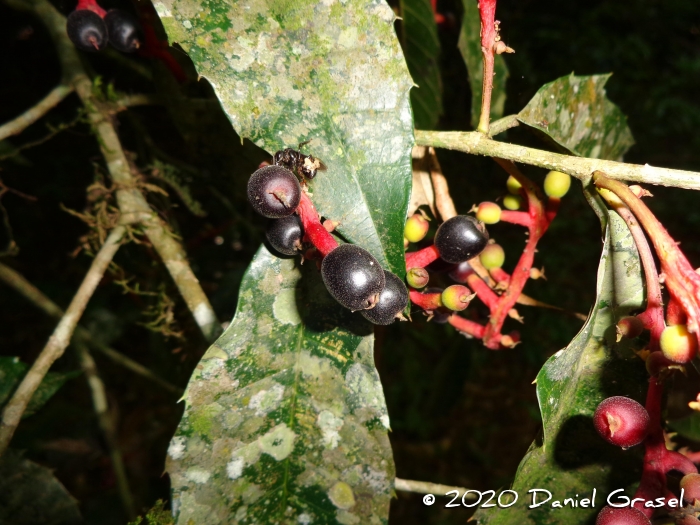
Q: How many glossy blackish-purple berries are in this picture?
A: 7